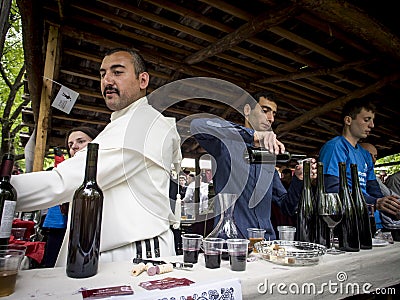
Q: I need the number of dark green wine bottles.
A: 7